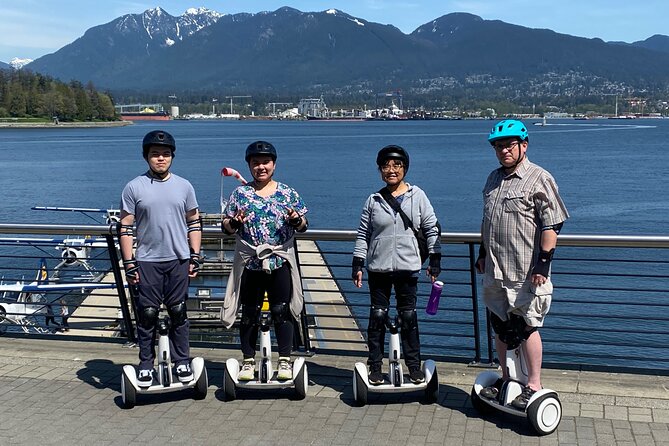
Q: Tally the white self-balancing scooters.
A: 4